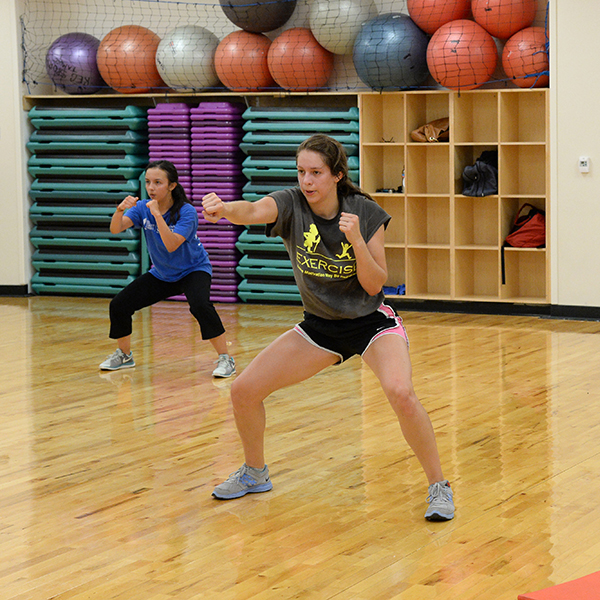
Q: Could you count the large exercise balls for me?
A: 12